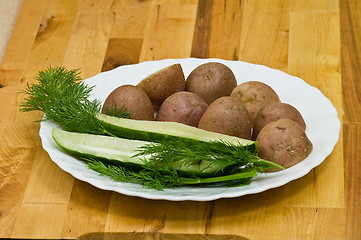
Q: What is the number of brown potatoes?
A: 8